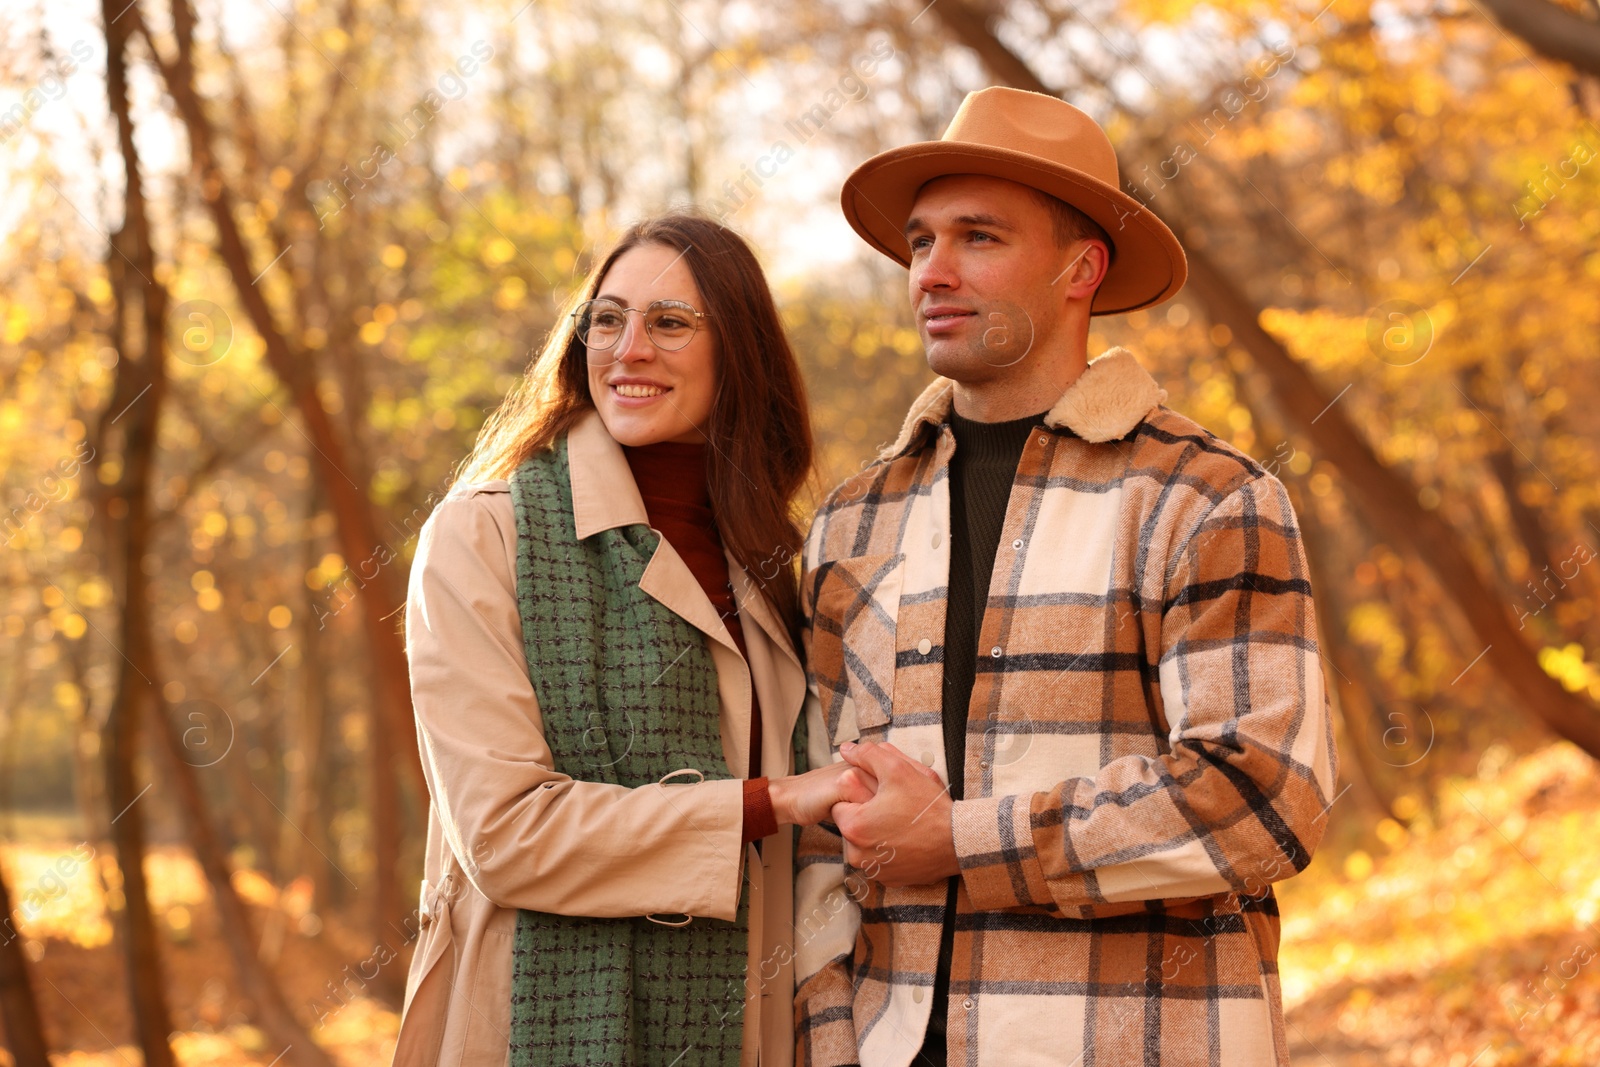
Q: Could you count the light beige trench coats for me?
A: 1